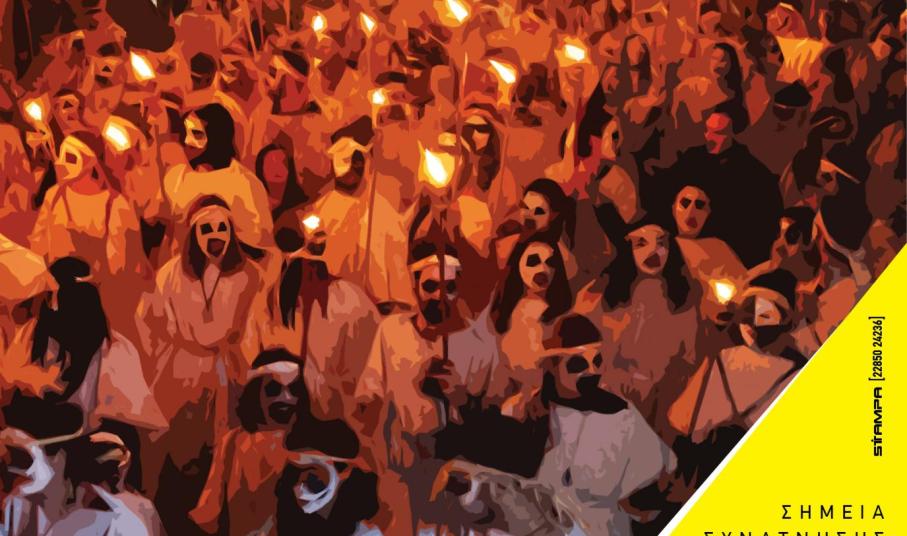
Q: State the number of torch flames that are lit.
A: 12